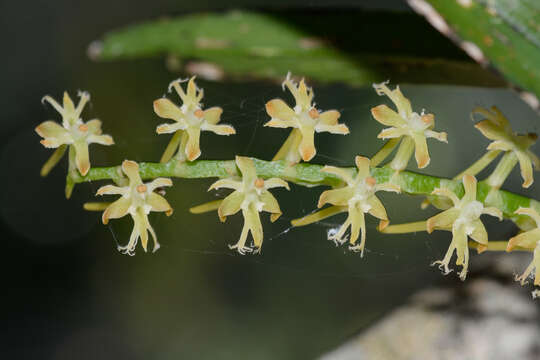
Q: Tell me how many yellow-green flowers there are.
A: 10